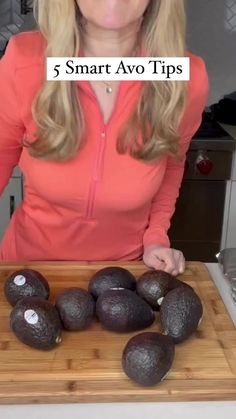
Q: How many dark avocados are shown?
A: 8